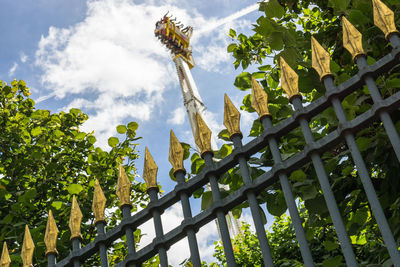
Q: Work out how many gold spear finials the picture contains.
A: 15